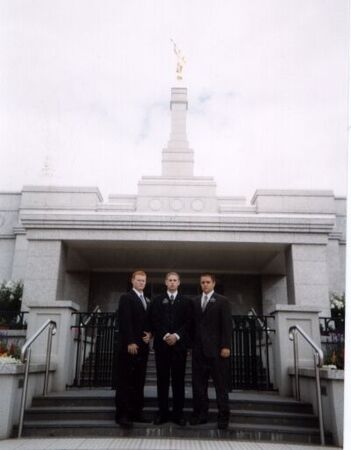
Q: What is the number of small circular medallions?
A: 3